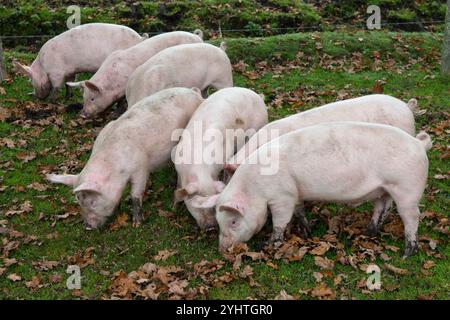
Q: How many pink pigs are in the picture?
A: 7